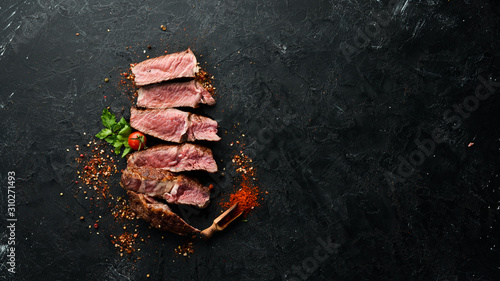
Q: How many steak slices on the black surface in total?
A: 6